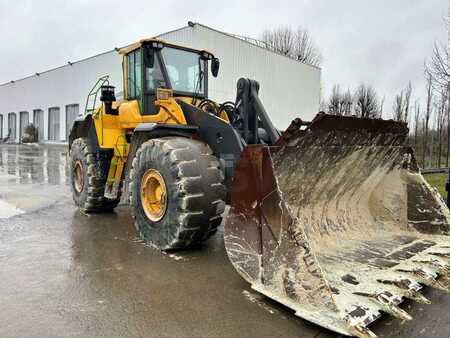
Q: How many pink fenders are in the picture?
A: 0